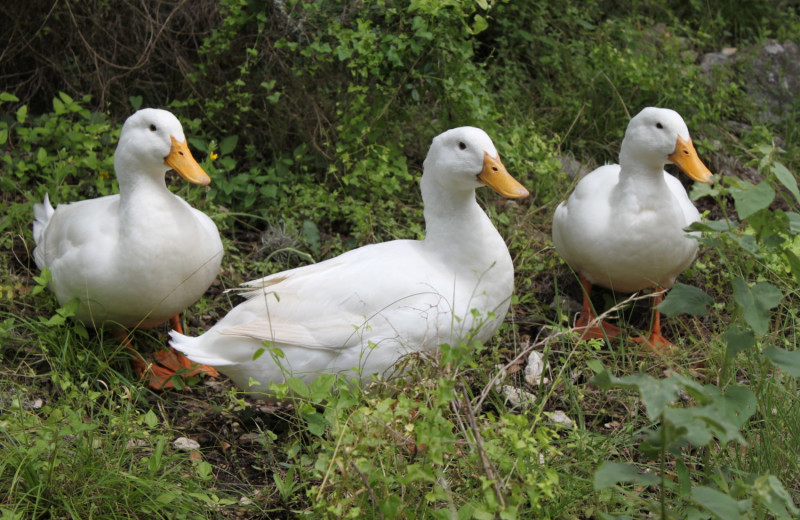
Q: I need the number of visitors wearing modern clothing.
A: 0